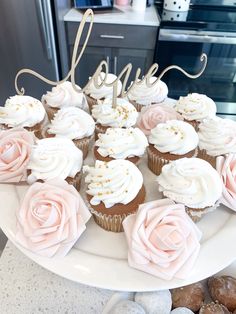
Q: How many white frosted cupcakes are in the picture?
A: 13